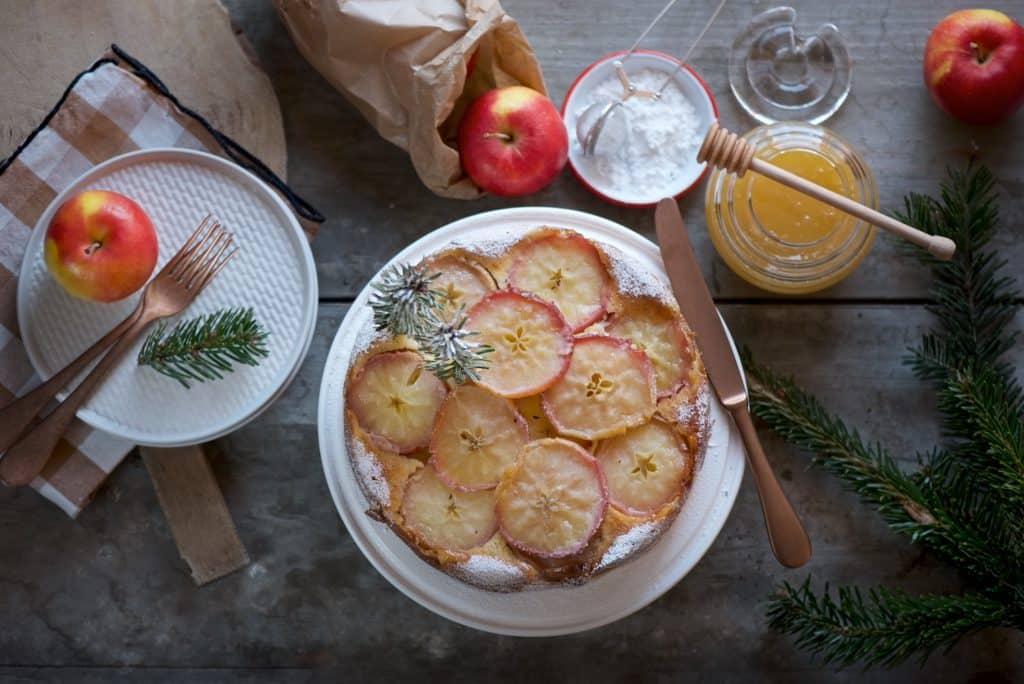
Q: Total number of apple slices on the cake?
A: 10